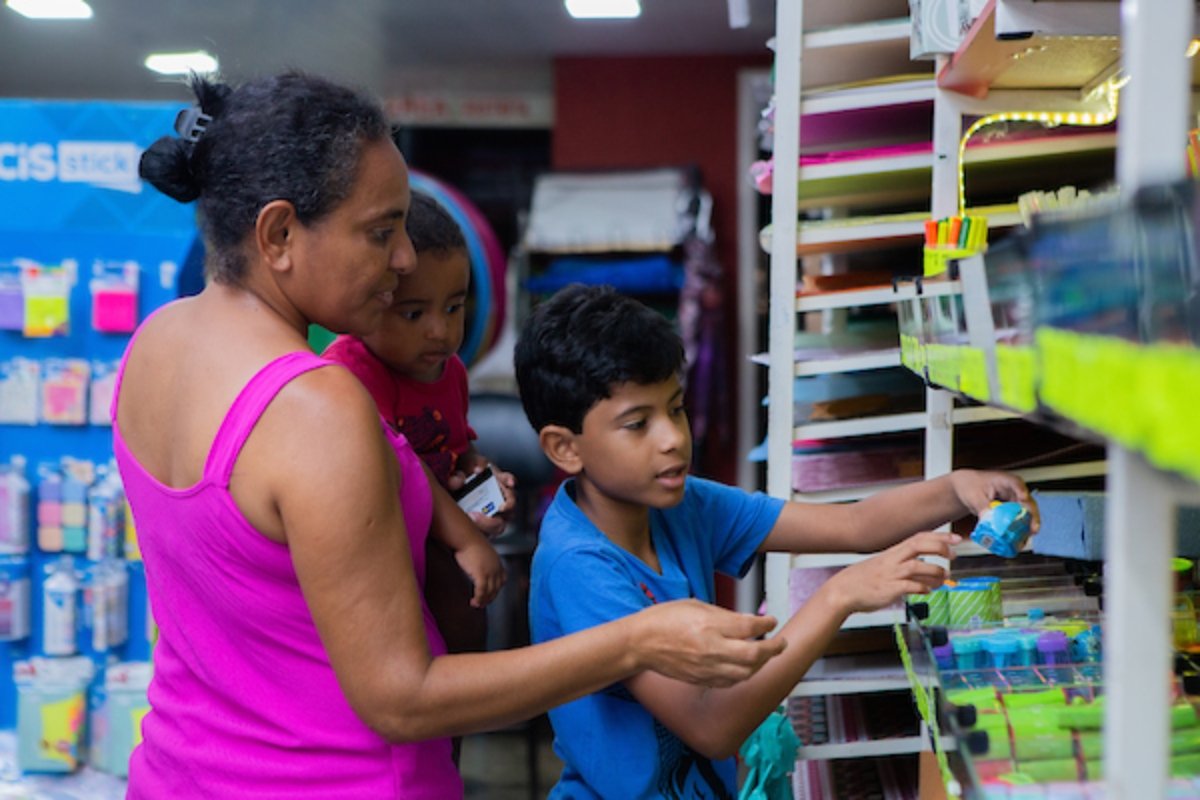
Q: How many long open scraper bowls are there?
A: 0